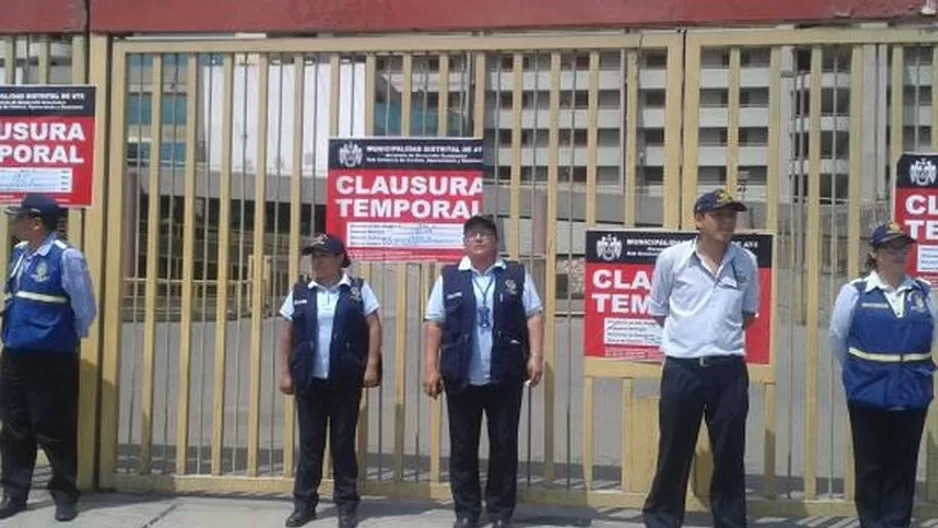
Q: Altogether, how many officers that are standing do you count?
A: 5